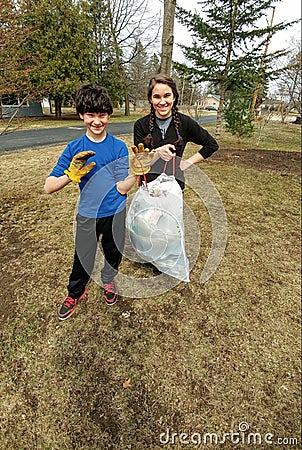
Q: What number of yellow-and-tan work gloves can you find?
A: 2